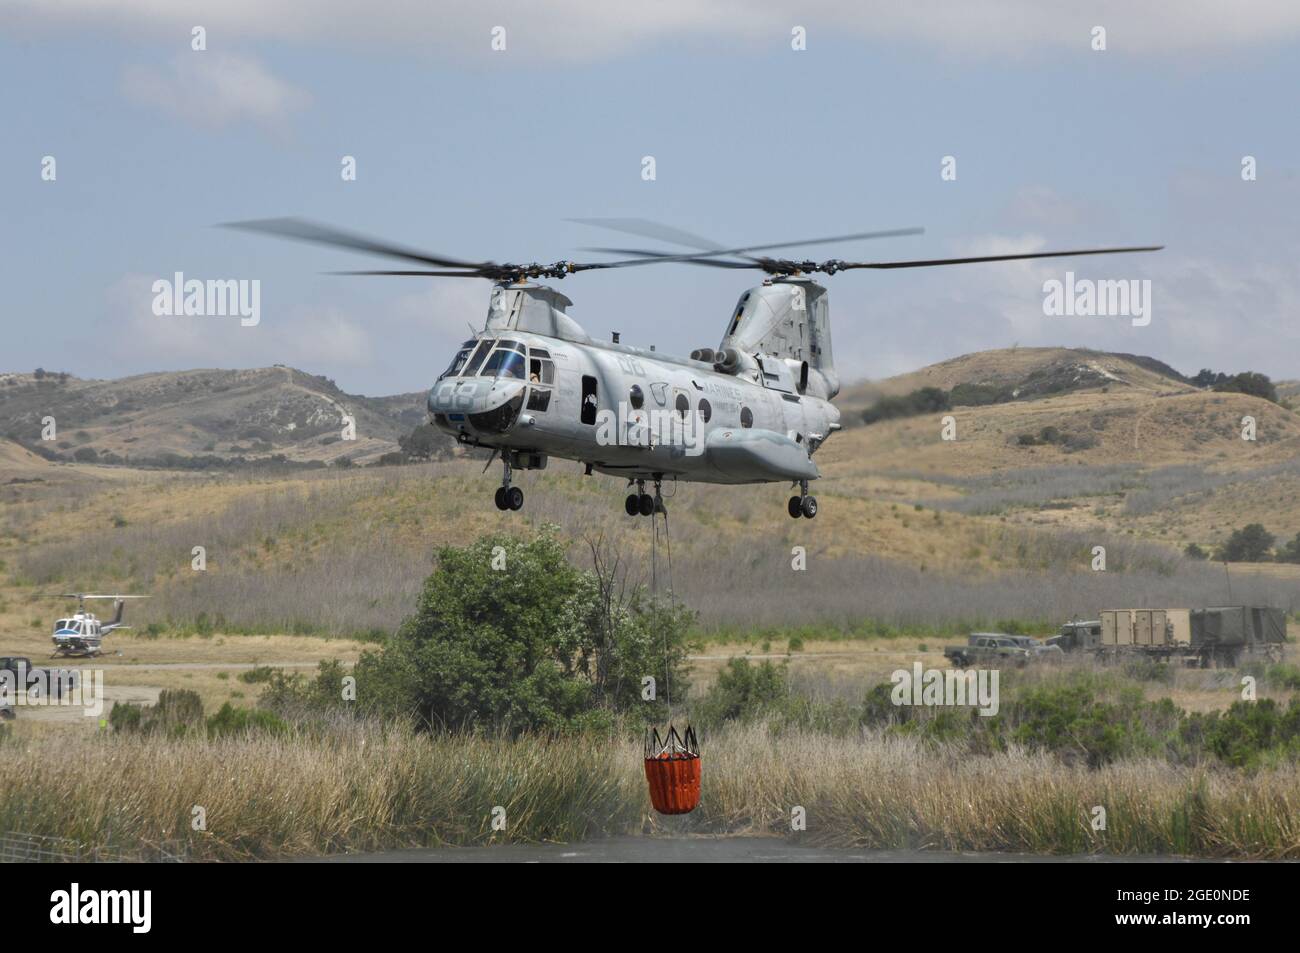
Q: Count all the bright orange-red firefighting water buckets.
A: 1